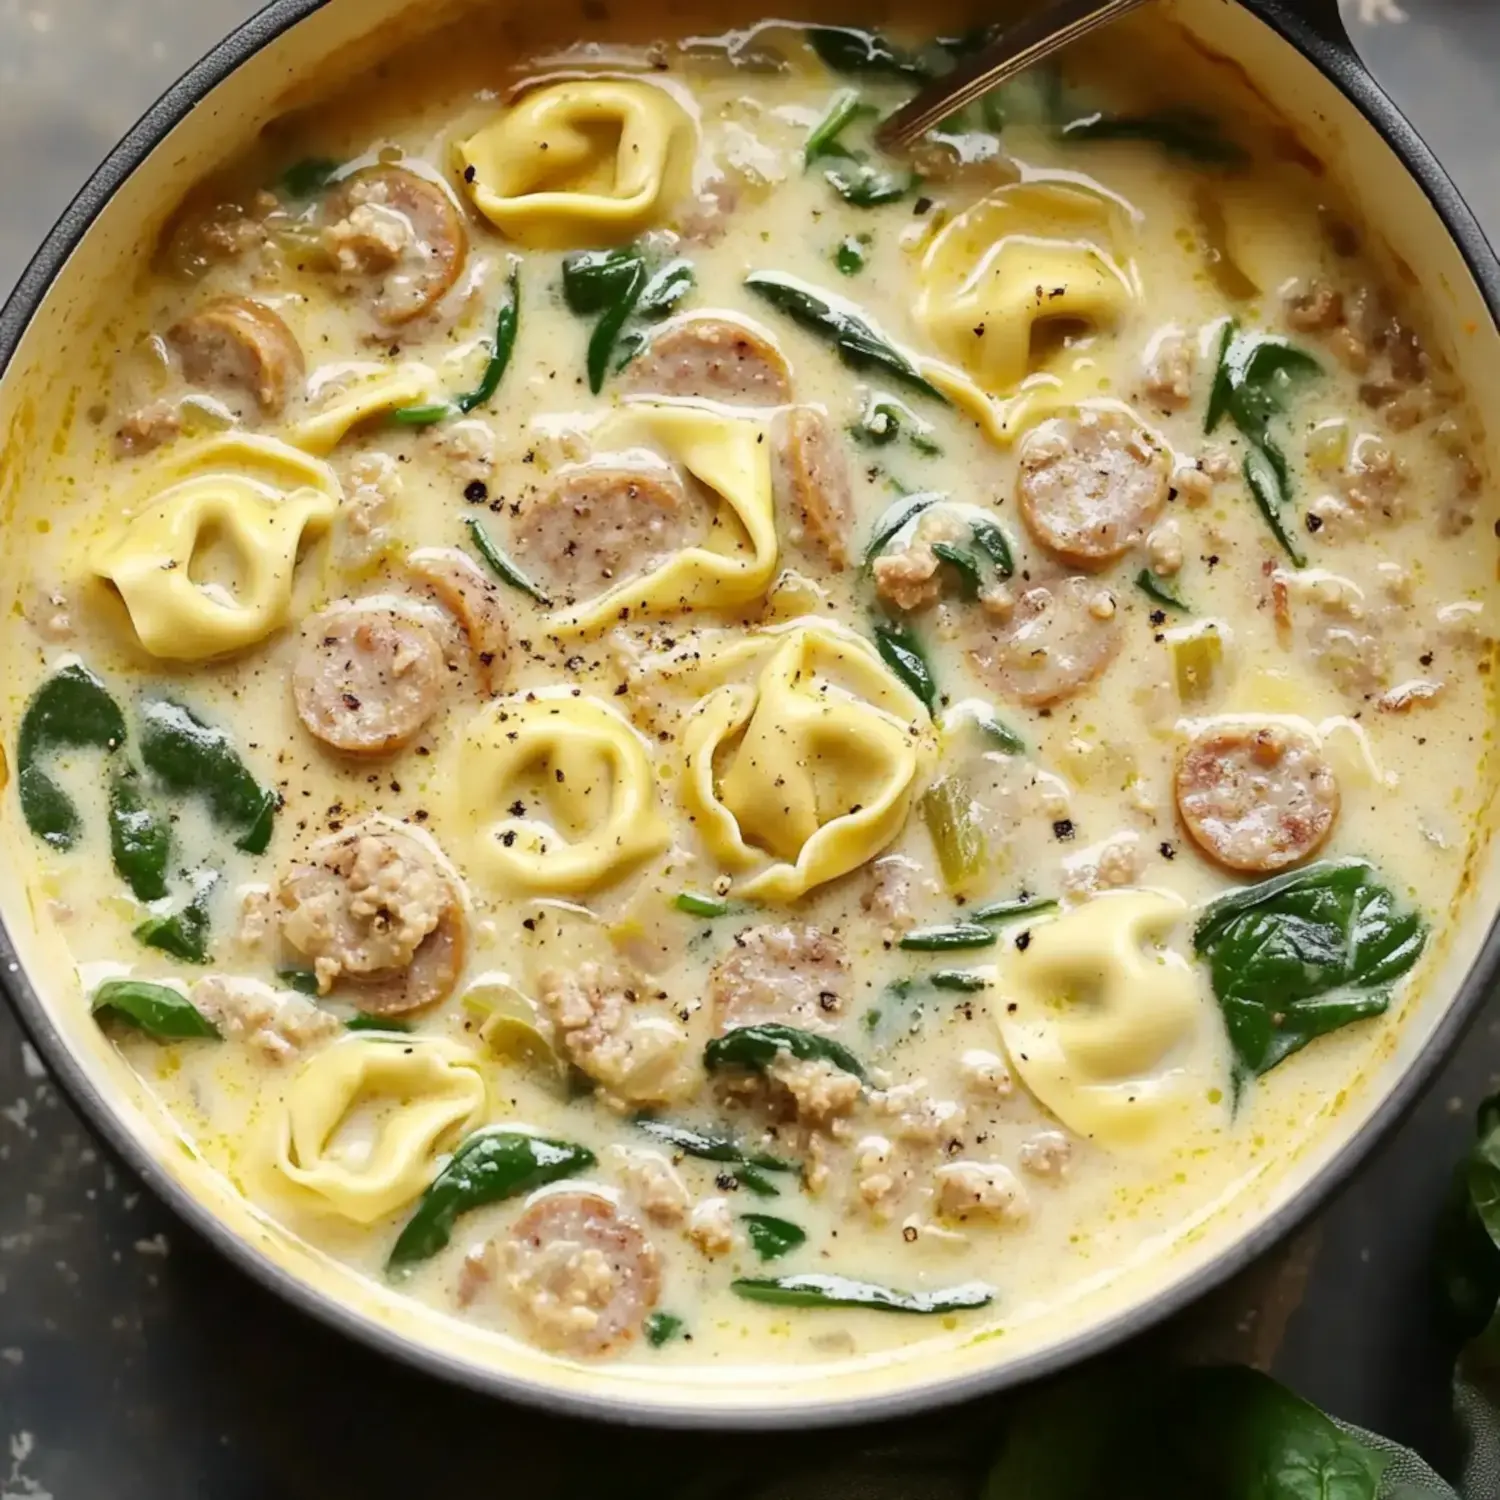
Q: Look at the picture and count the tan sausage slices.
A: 13